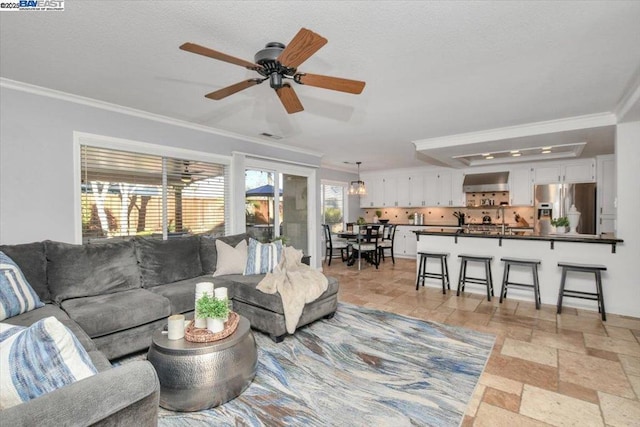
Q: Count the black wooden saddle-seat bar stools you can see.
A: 4